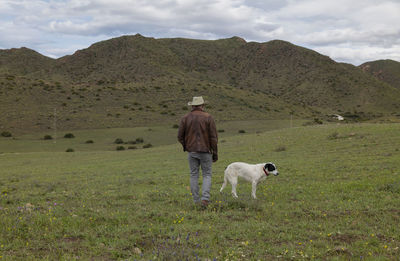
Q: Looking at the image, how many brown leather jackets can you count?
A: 1